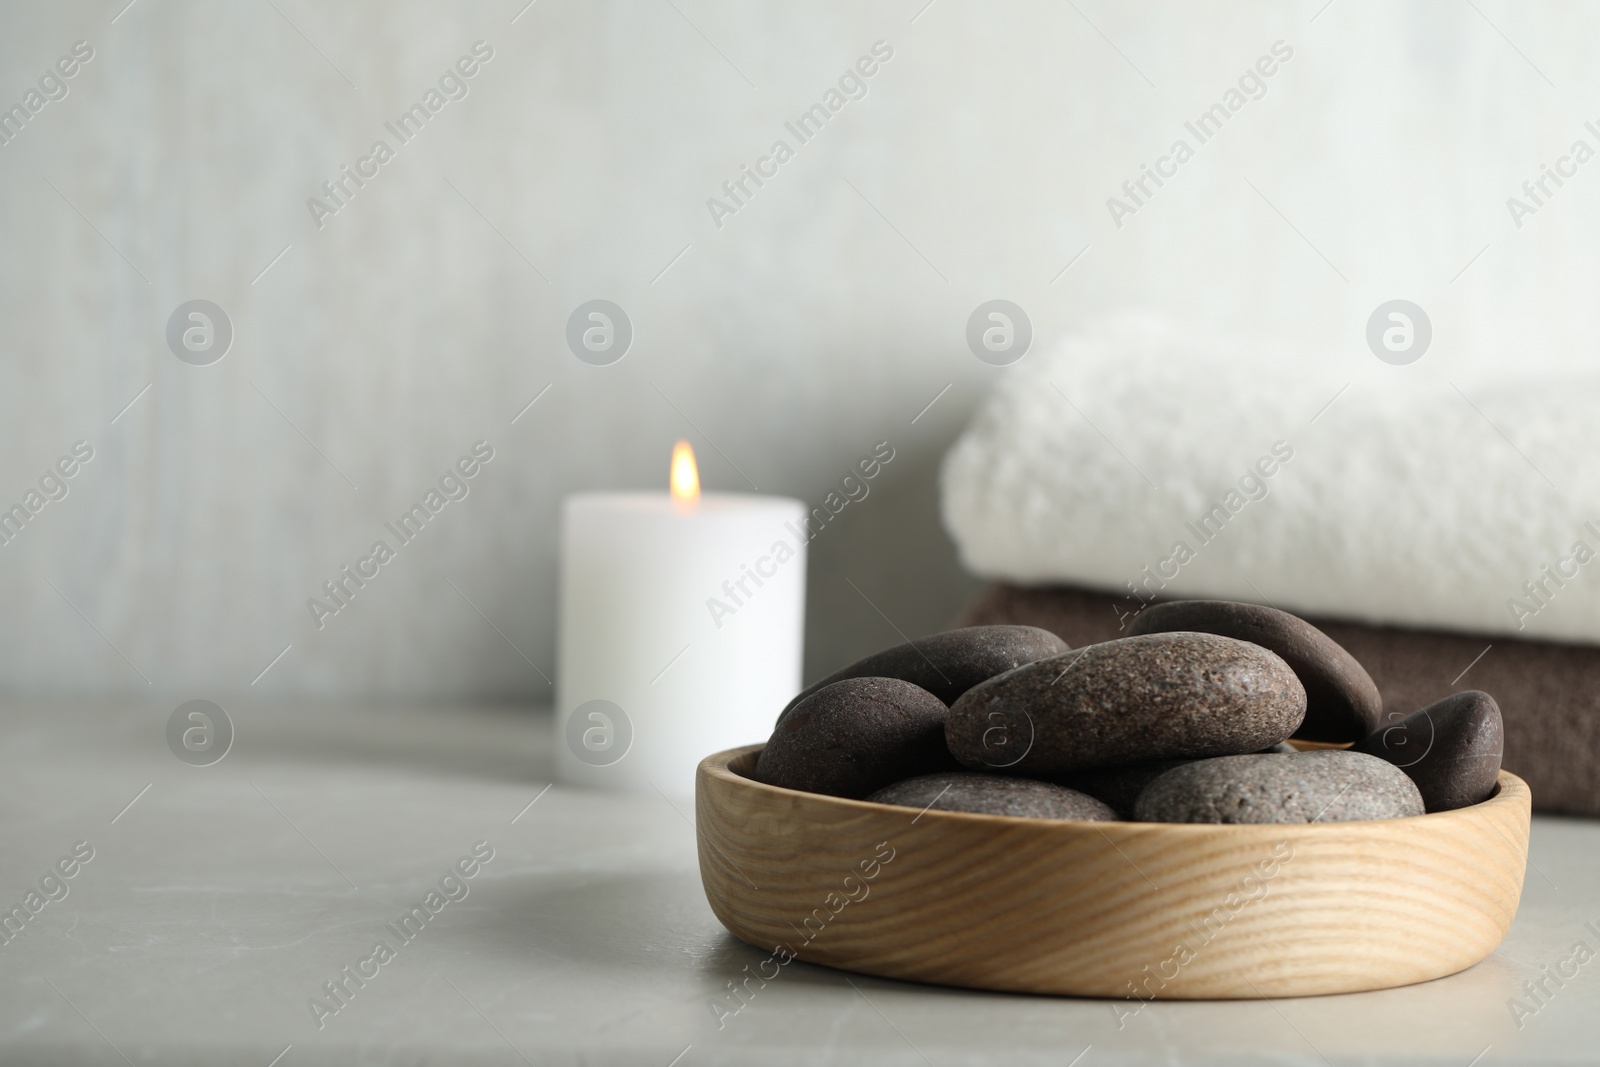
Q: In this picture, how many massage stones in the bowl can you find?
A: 8